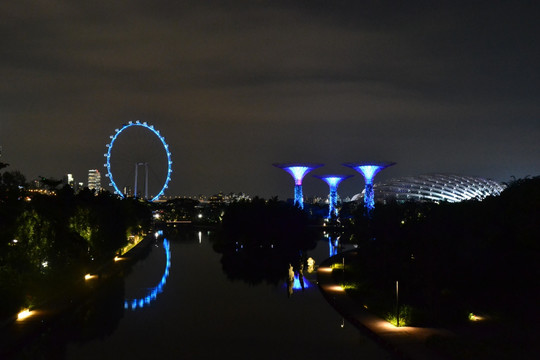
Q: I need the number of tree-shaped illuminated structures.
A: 3